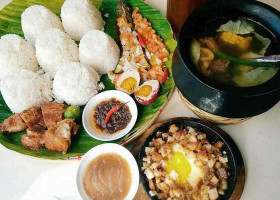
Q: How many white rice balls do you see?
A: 7